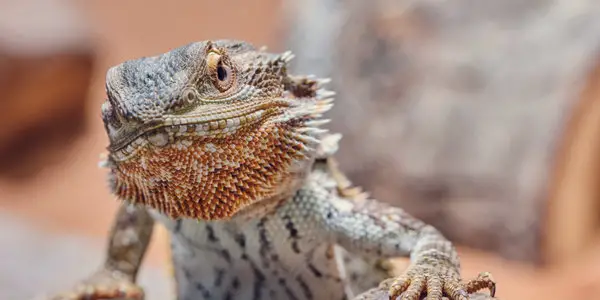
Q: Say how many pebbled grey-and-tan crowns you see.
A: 1